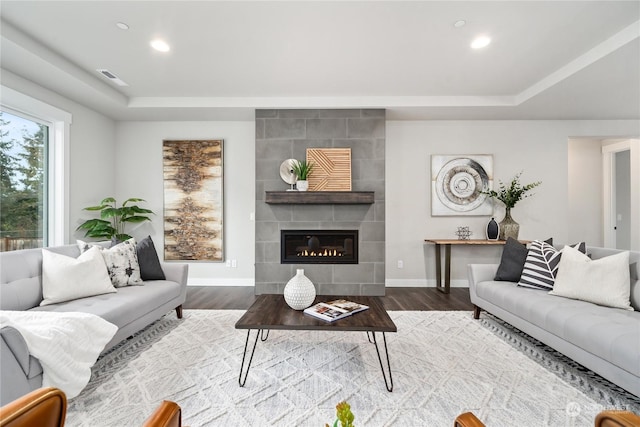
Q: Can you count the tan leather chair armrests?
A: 4